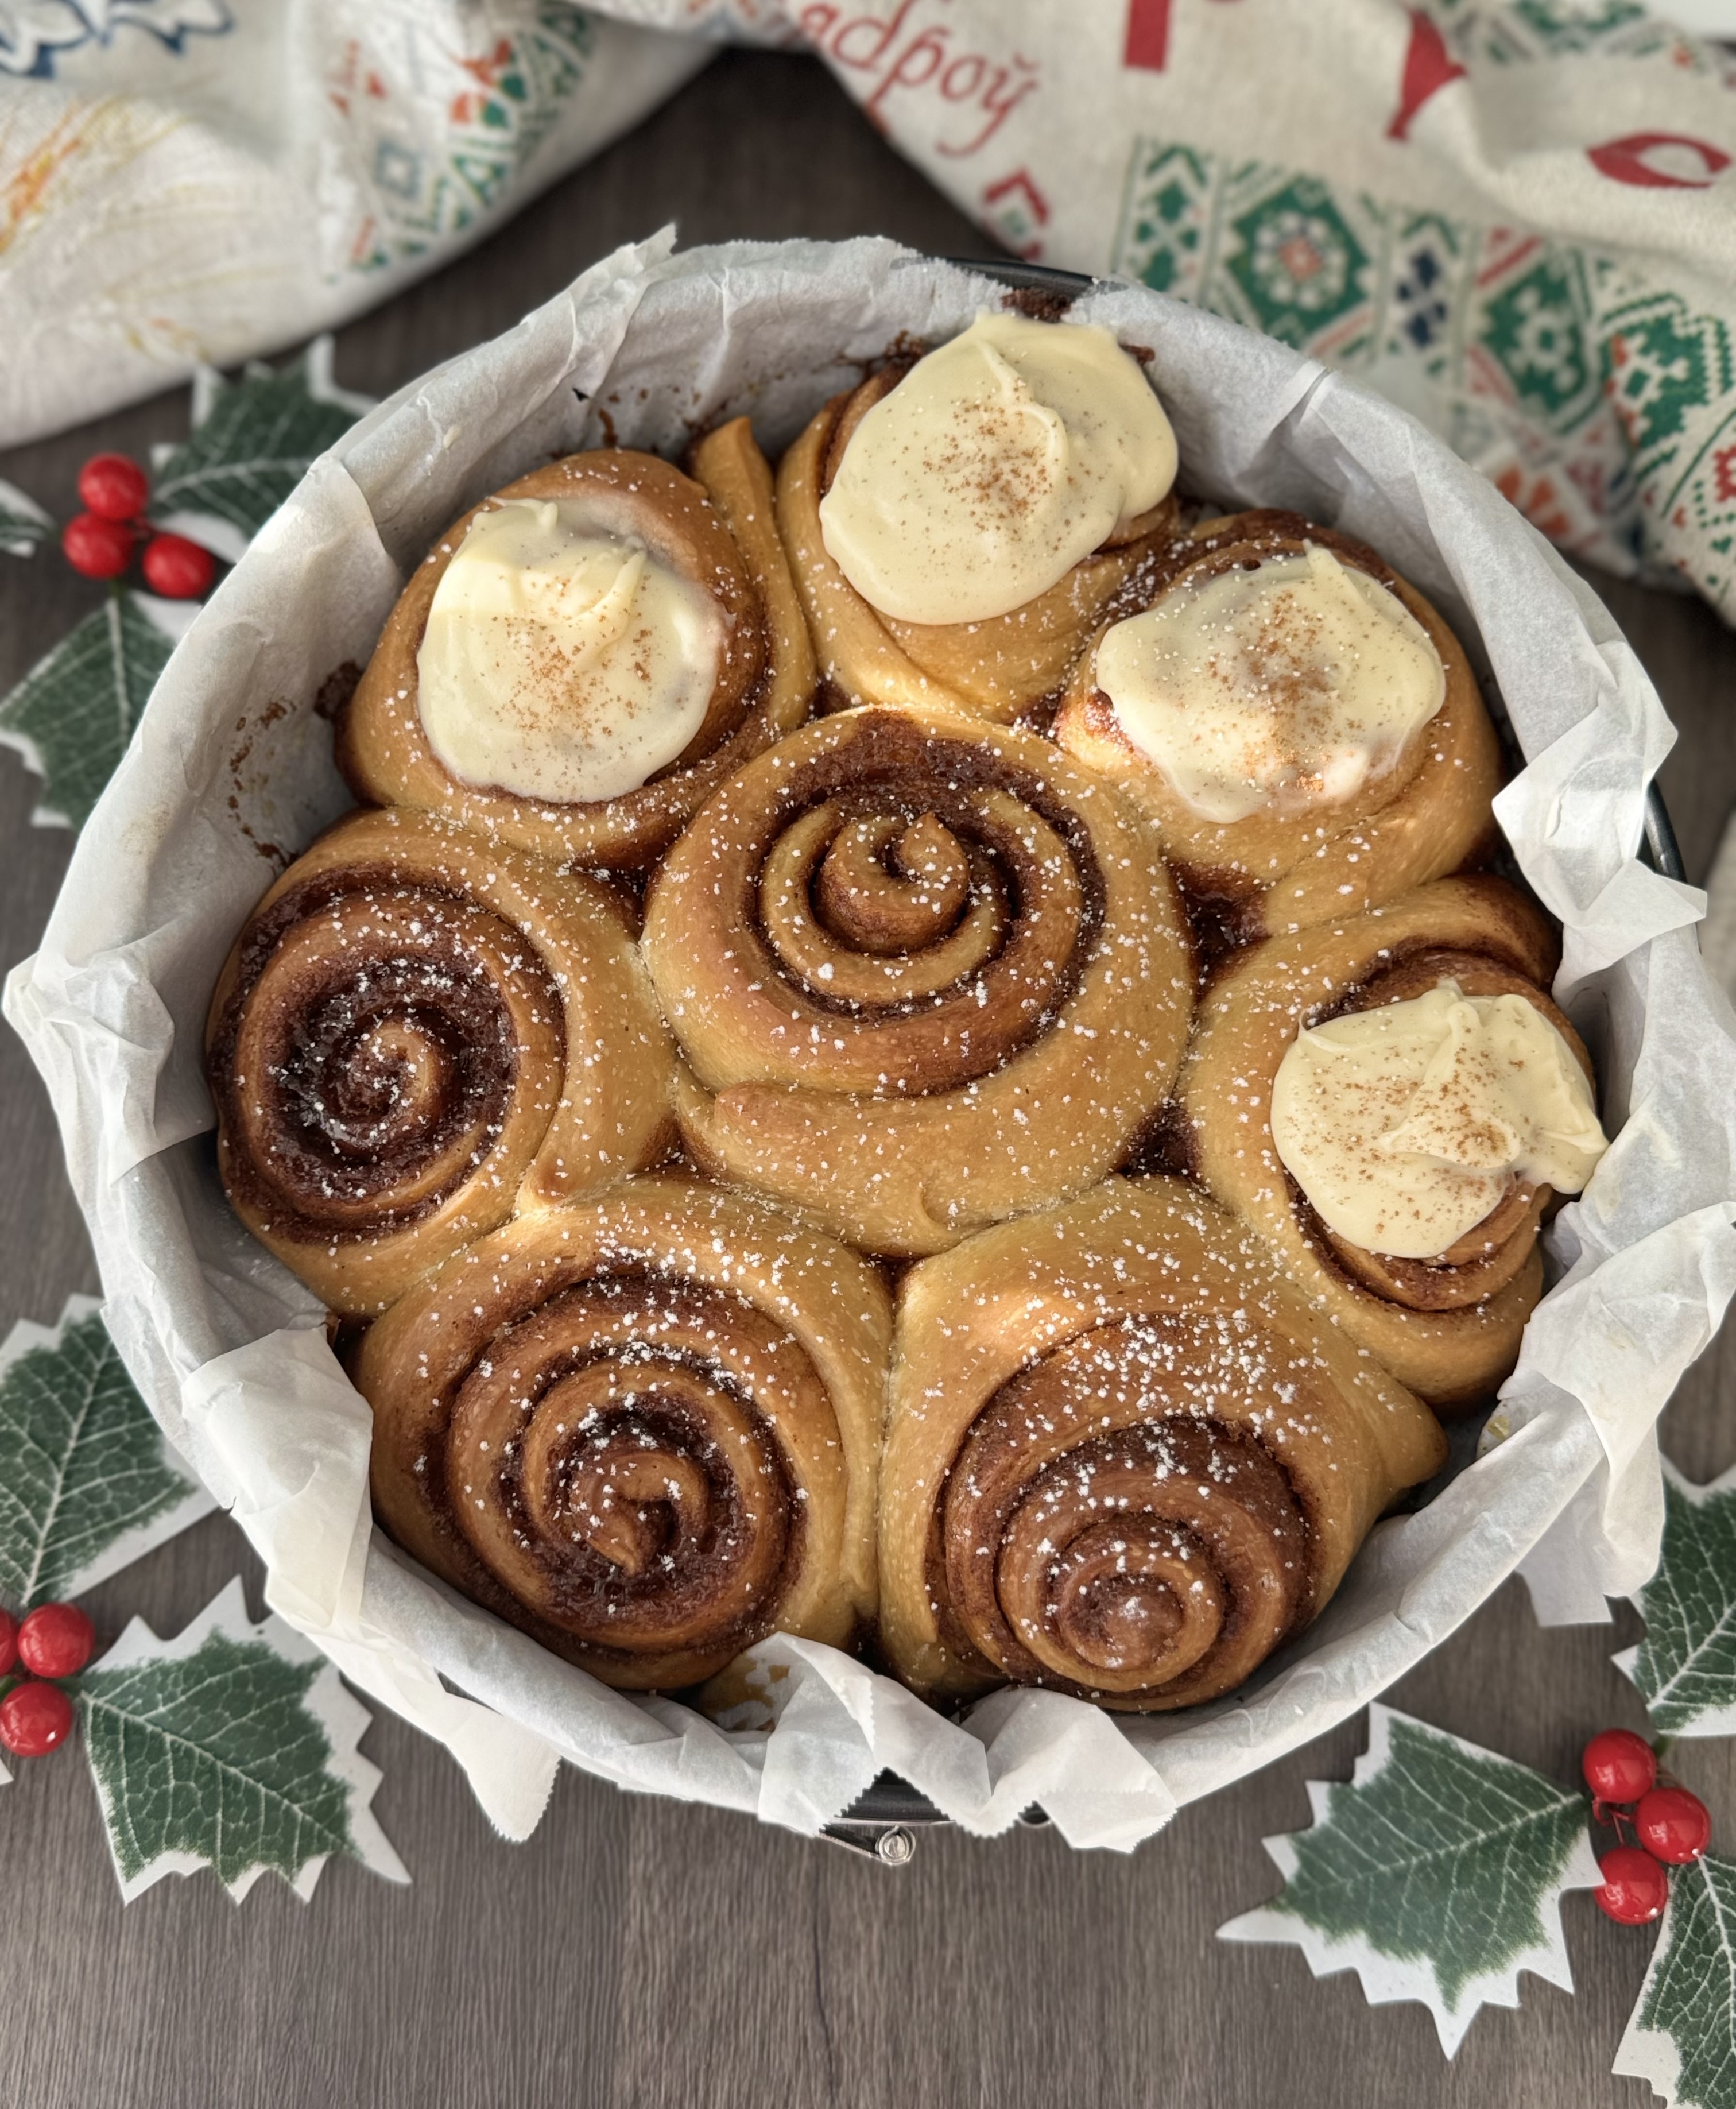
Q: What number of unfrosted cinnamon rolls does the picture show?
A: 4